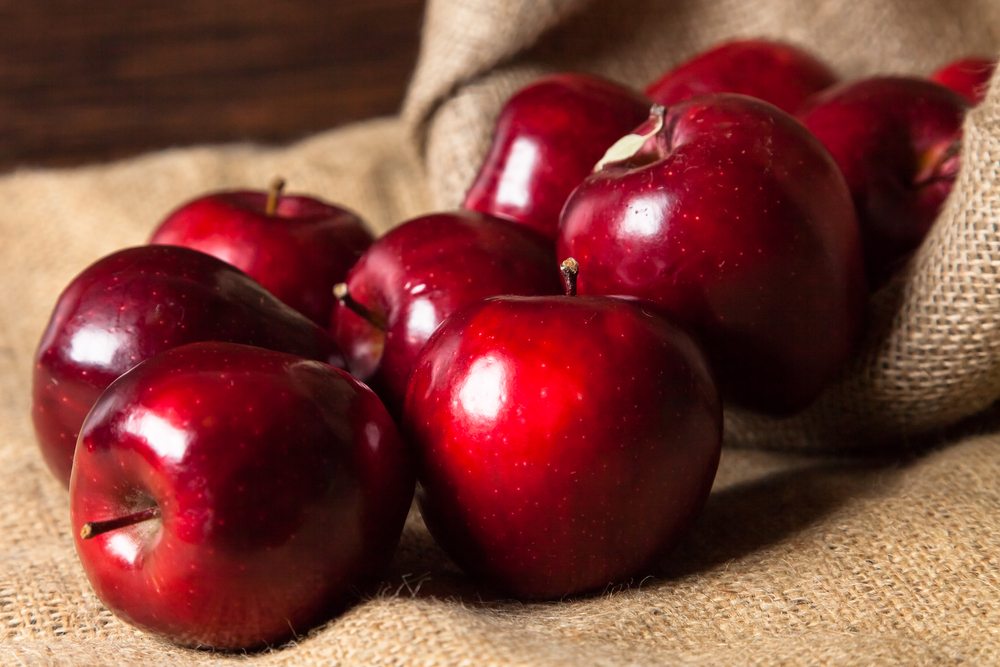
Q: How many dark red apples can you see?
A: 10